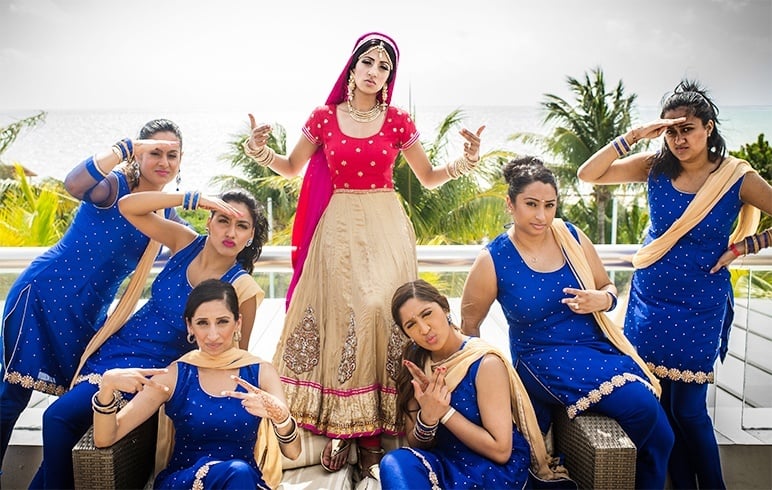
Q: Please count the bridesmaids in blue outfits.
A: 6